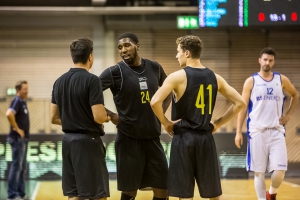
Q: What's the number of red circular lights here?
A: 2